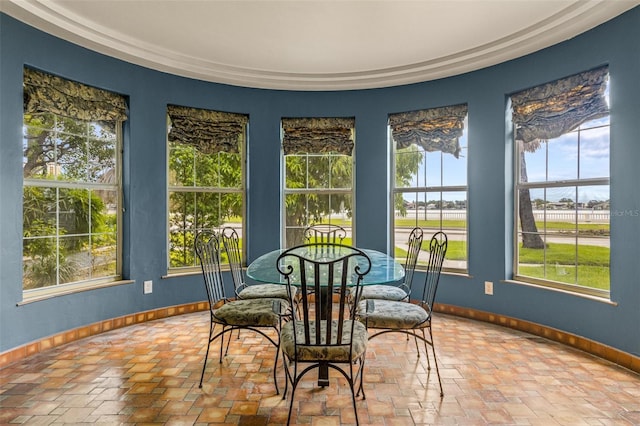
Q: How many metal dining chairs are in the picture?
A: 6